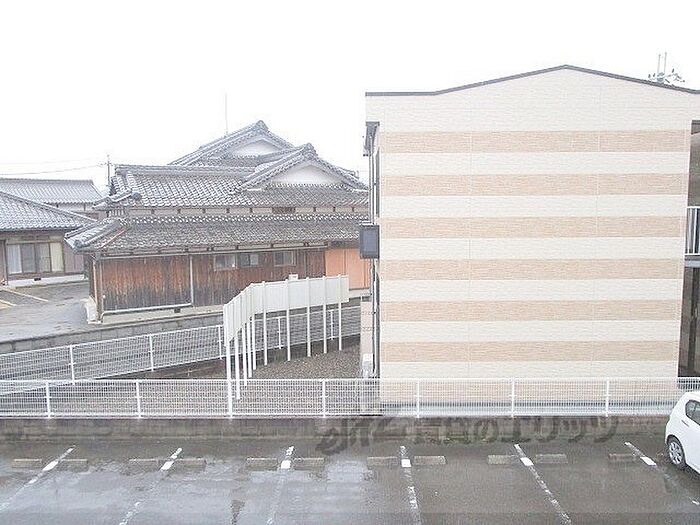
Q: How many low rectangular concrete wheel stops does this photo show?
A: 11